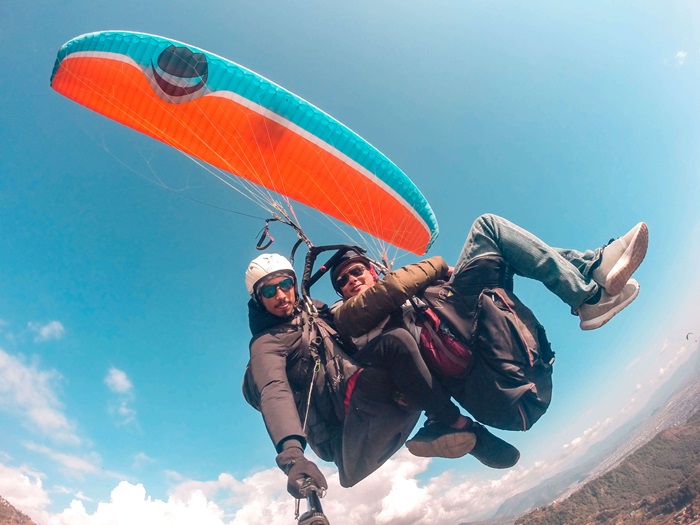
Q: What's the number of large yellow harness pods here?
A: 0